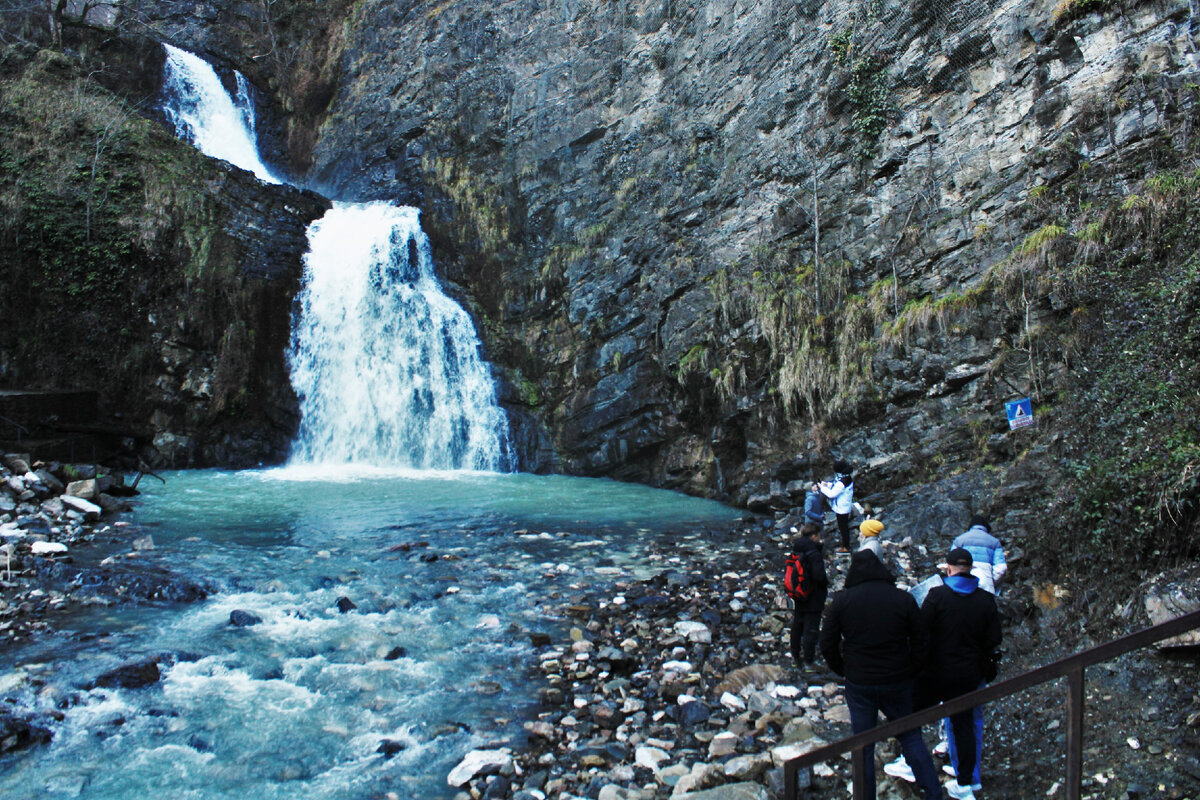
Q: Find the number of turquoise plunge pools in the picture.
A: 1